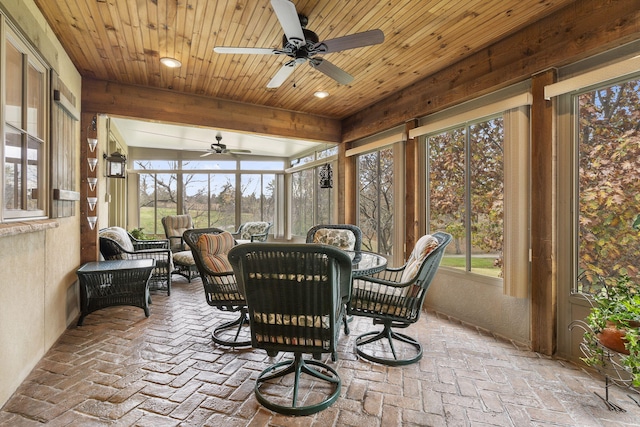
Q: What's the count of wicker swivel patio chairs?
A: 4